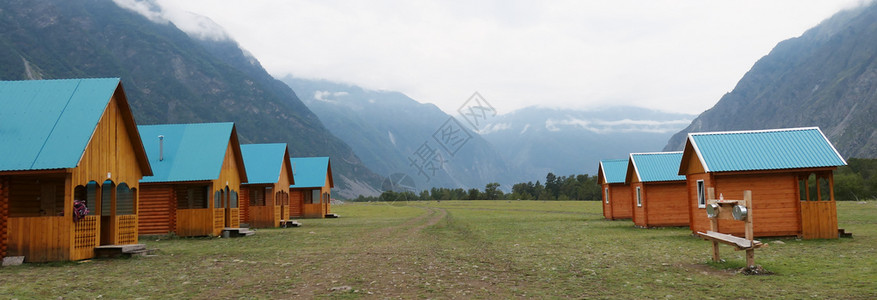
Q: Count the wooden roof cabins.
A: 7